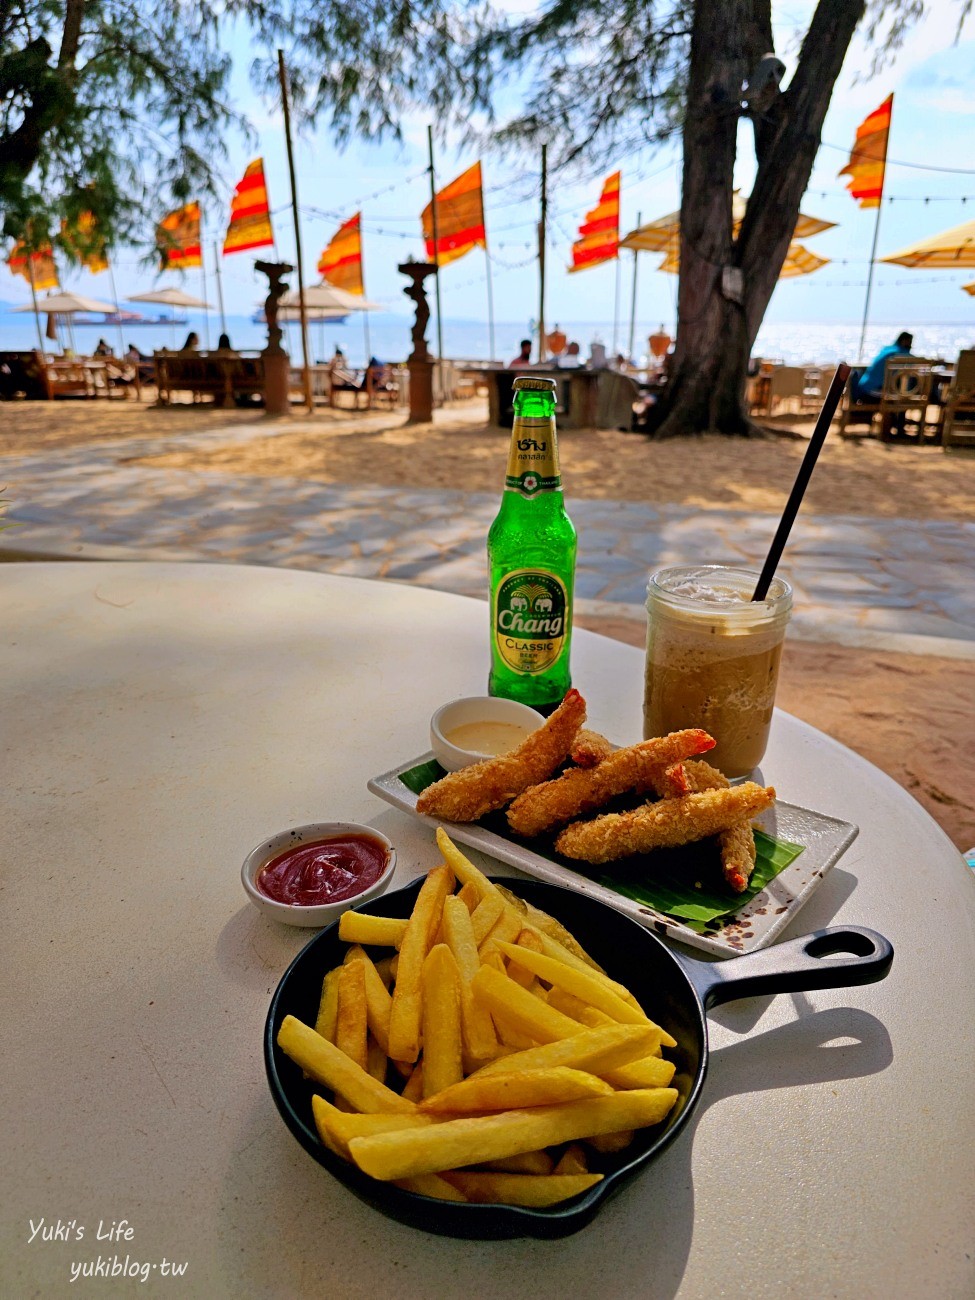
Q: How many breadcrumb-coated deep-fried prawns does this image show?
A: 6